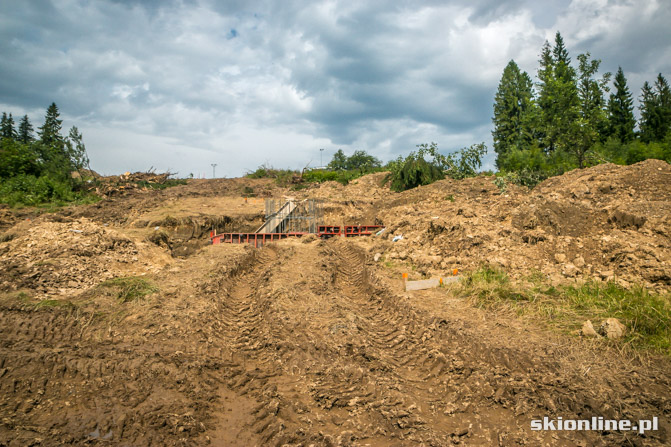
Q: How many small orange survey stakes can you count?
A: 3